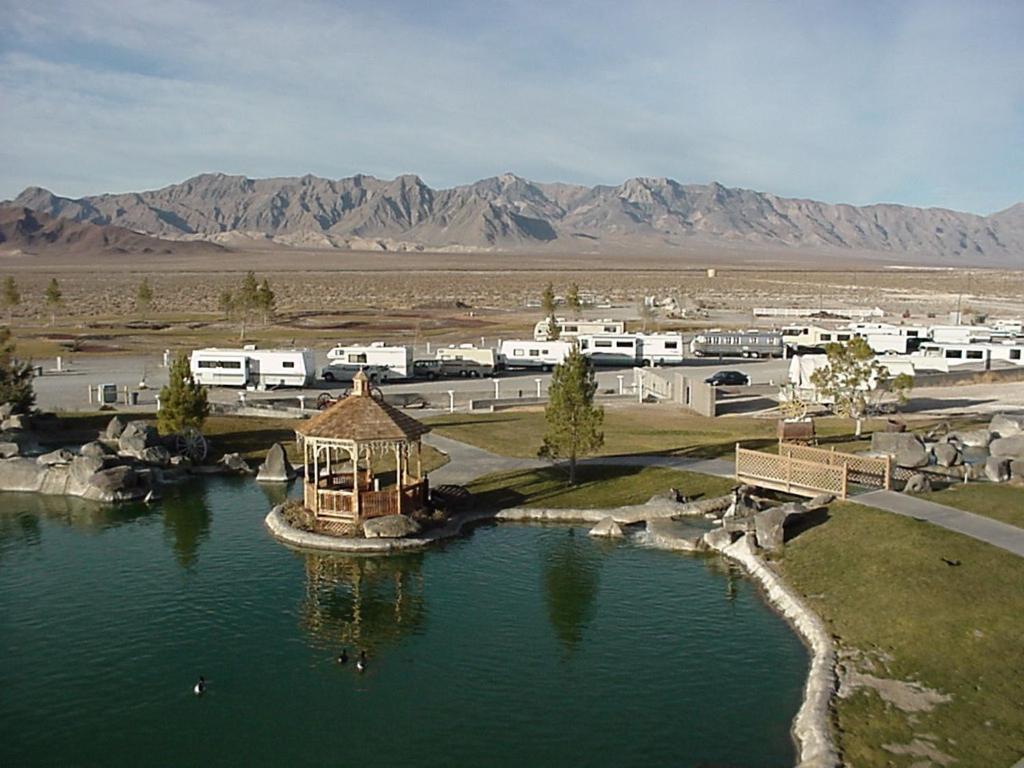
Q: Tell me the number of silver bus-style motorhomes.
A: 1